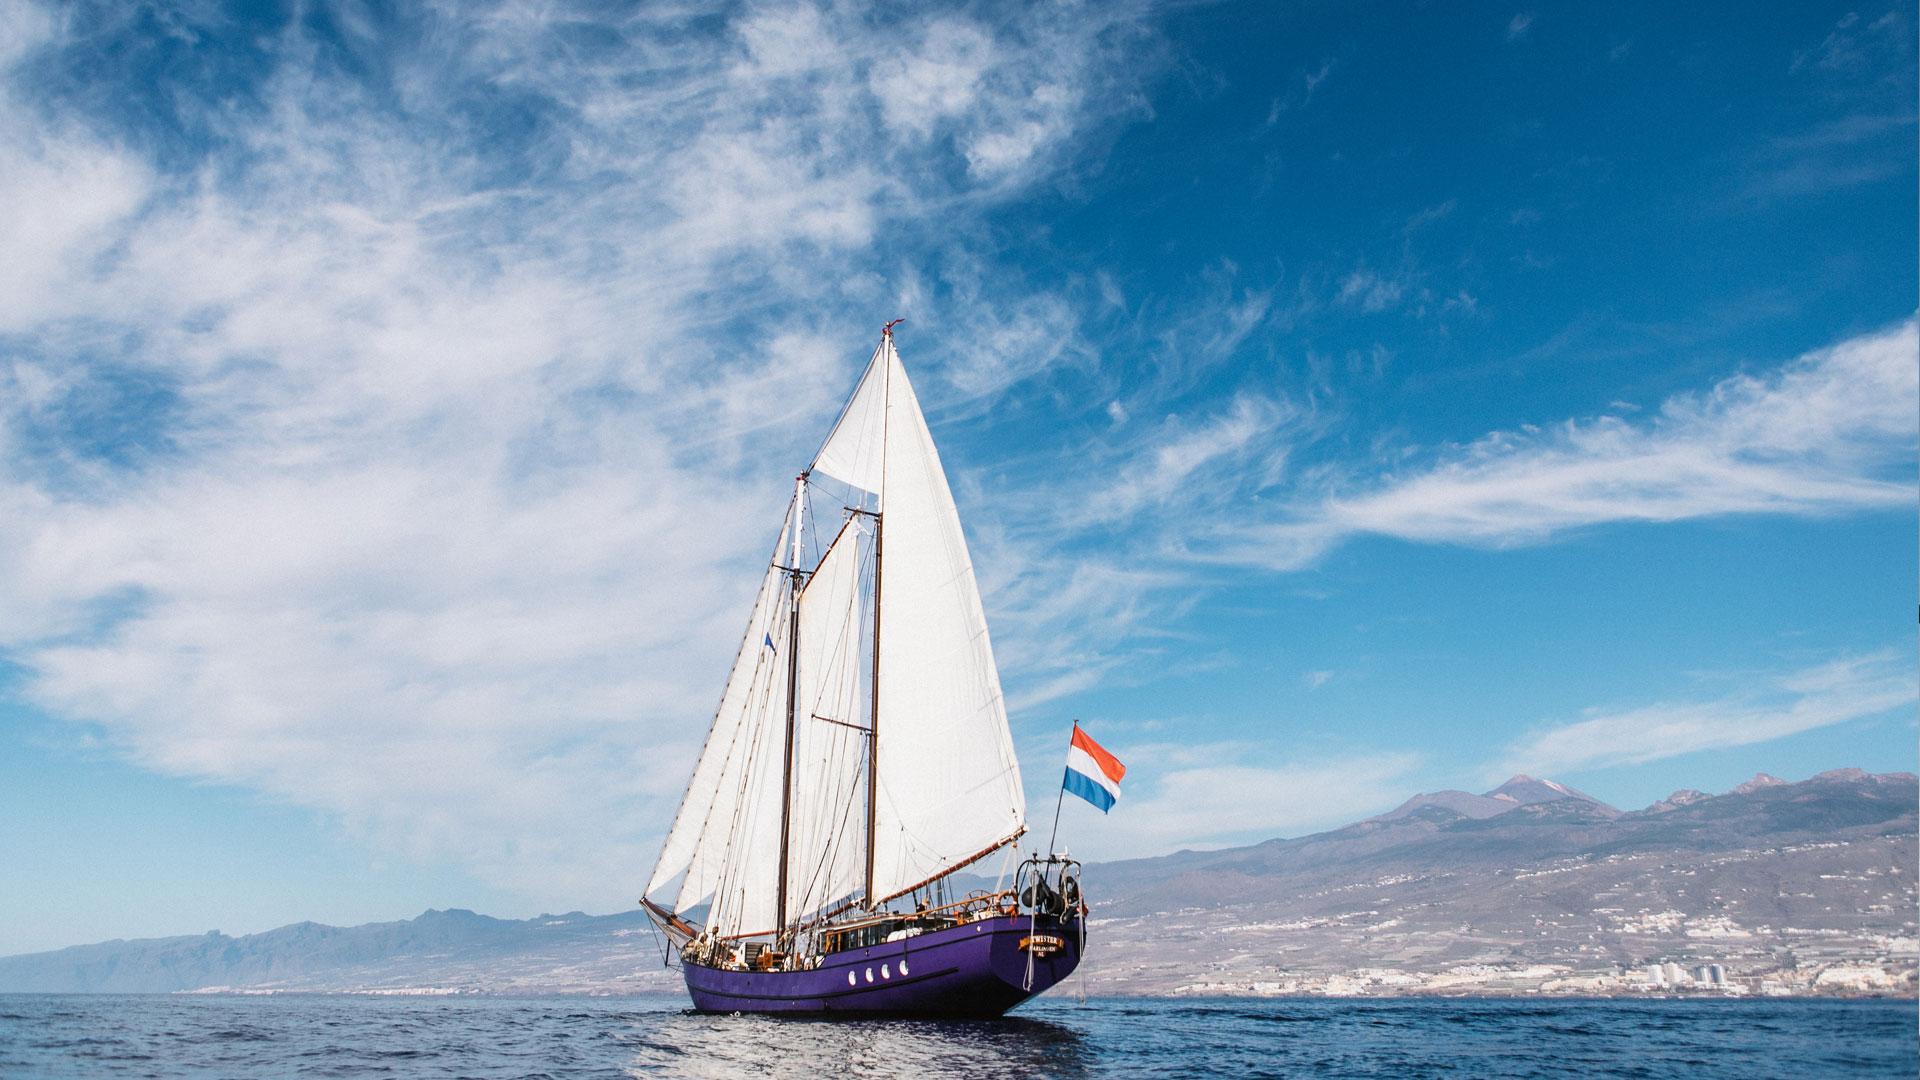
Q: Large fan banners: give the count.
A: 0